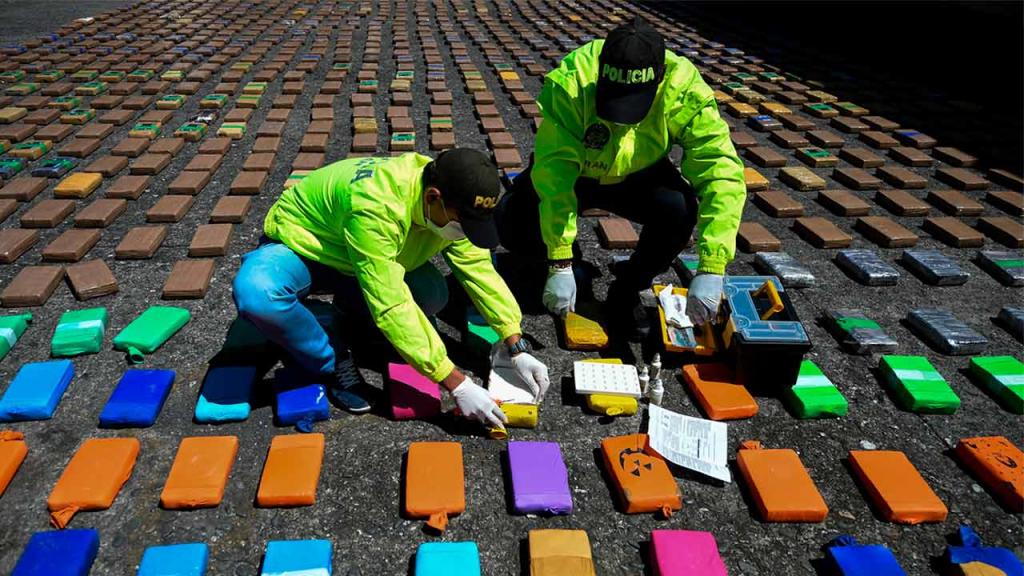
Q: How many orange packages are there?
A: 10